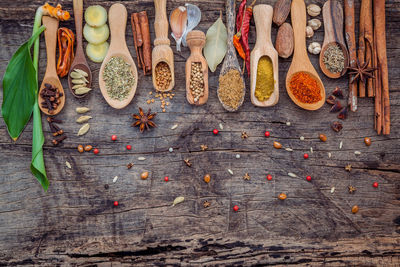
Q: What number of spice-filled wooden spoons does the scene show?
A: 9